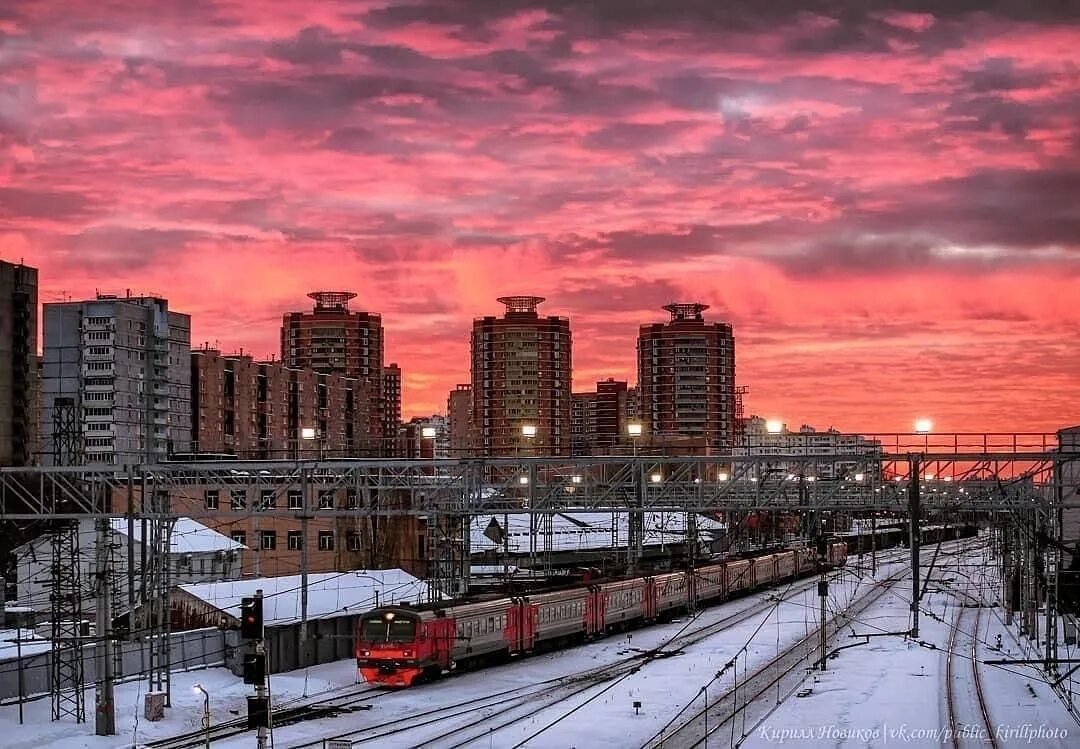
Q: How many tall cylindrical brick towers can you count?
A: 3